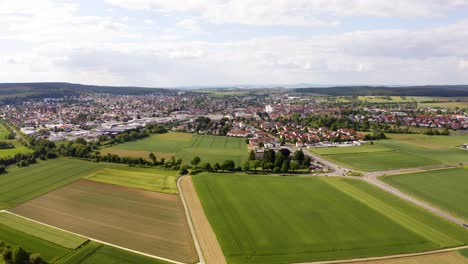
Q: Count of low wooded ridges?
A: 2